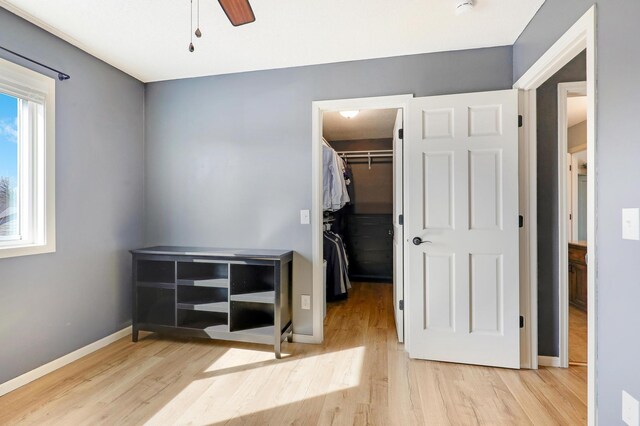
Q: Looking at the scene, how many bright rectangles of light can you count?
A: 2